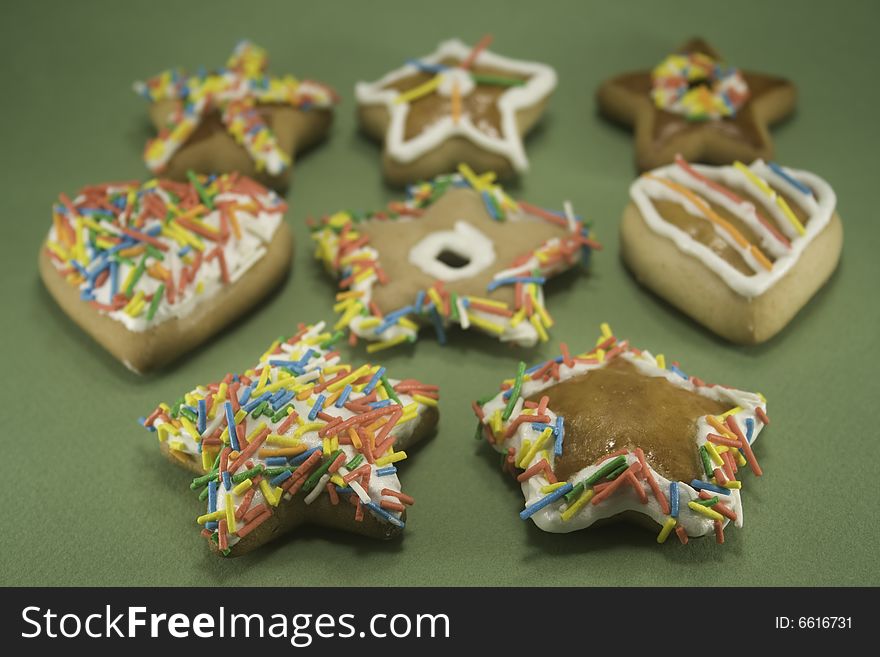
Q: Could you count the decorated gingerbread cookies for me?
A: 8